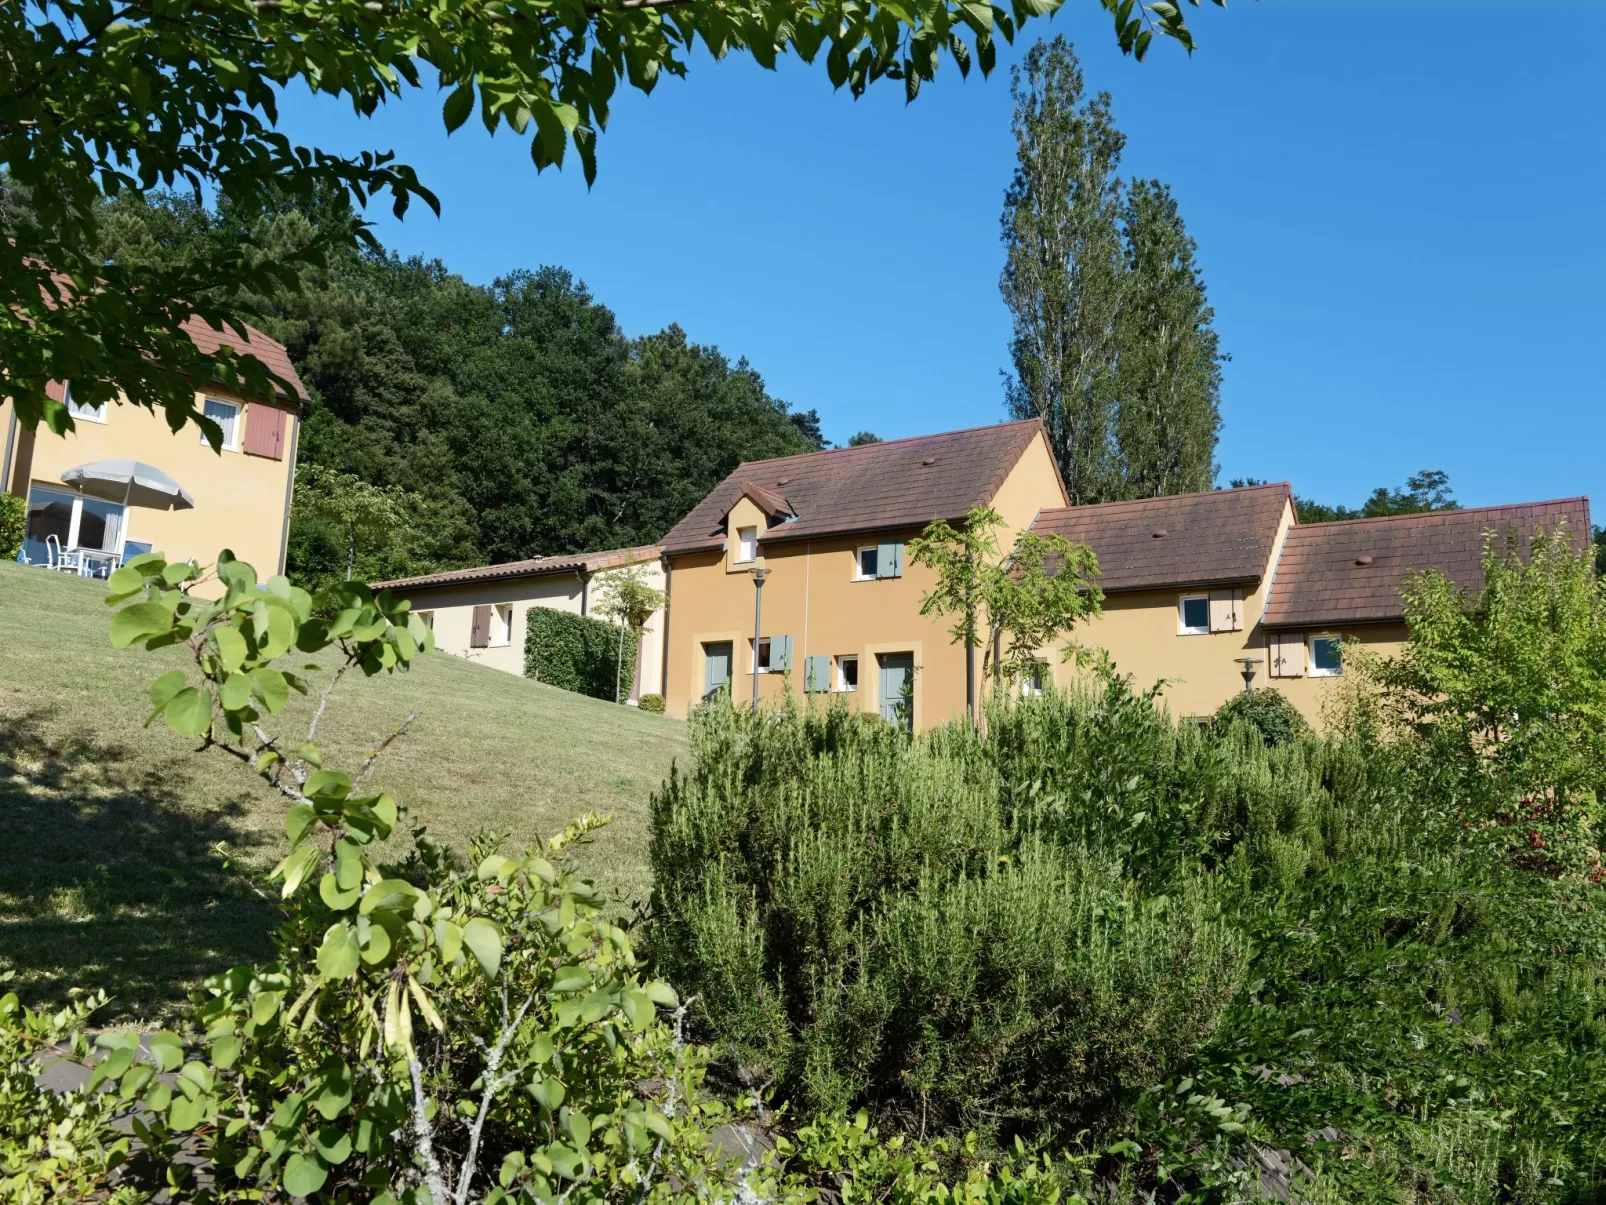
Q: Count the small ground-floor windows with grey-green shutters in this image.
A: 2